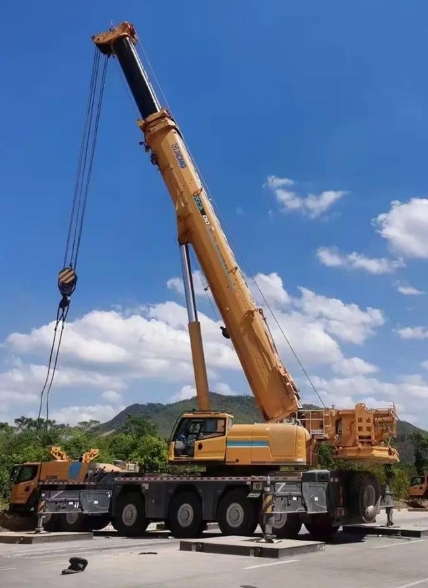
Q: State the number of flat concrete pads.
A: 3